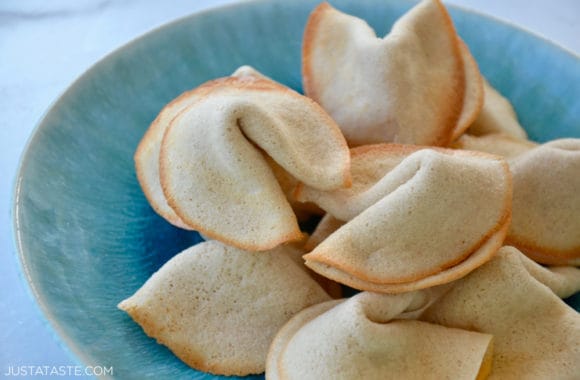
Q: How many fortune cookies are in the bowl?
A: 8